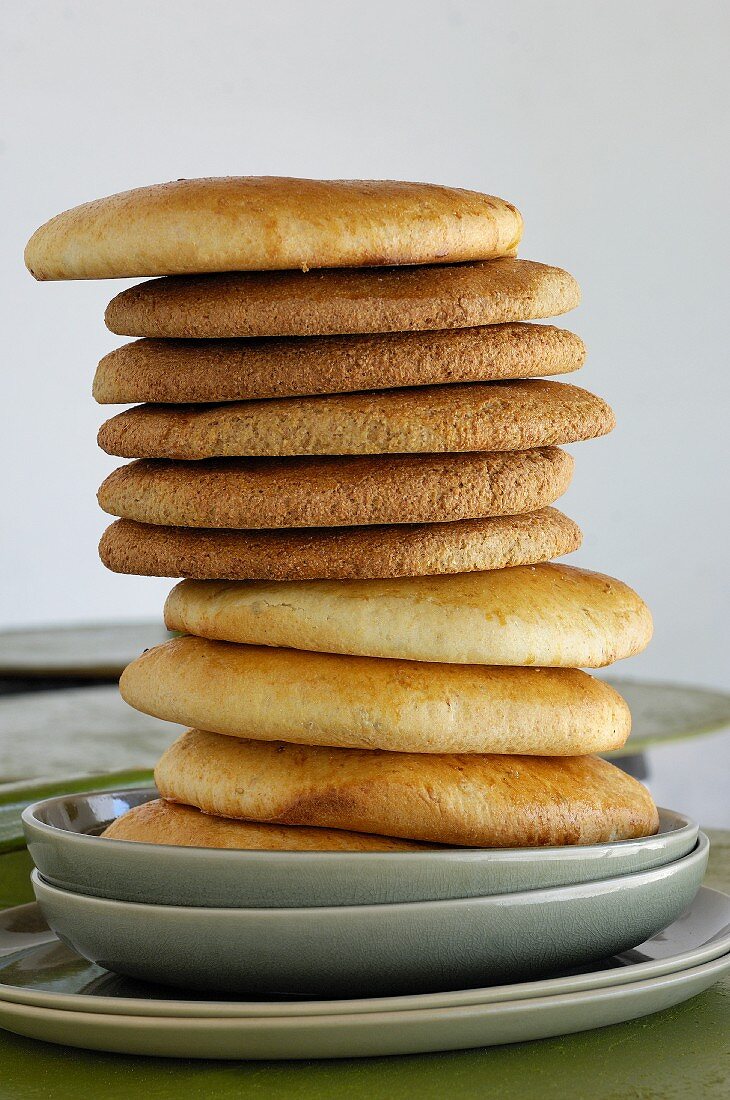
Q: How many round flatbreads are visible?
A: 10